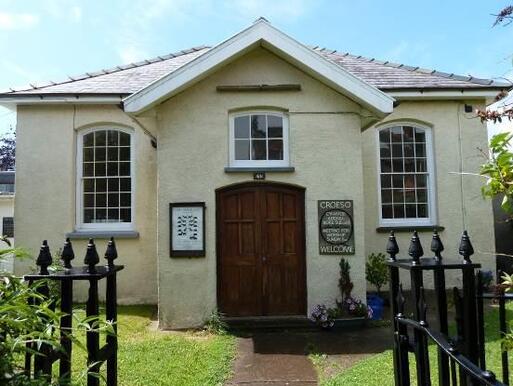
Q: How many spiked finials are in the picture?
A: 8